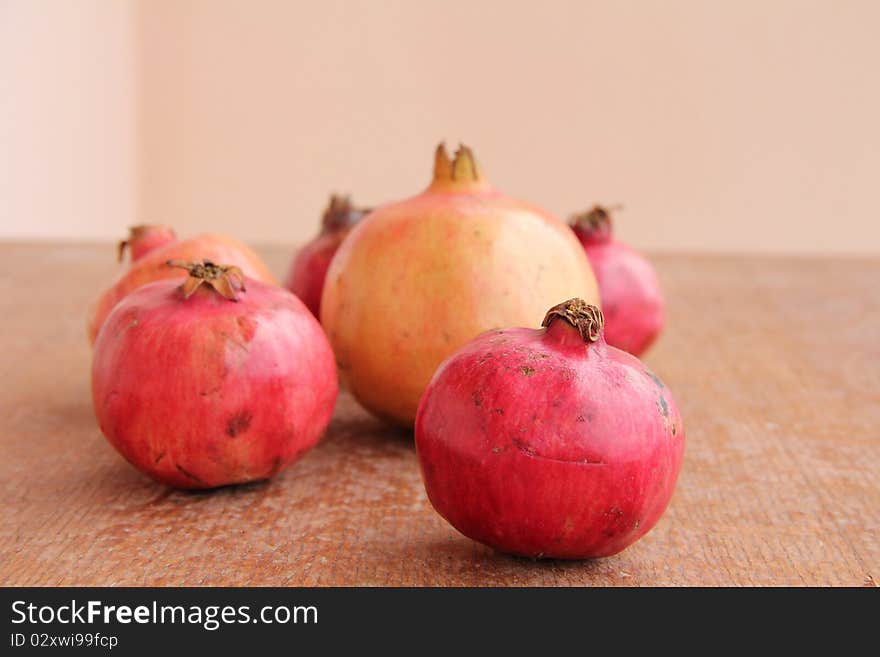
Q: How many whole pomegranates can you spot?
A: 6